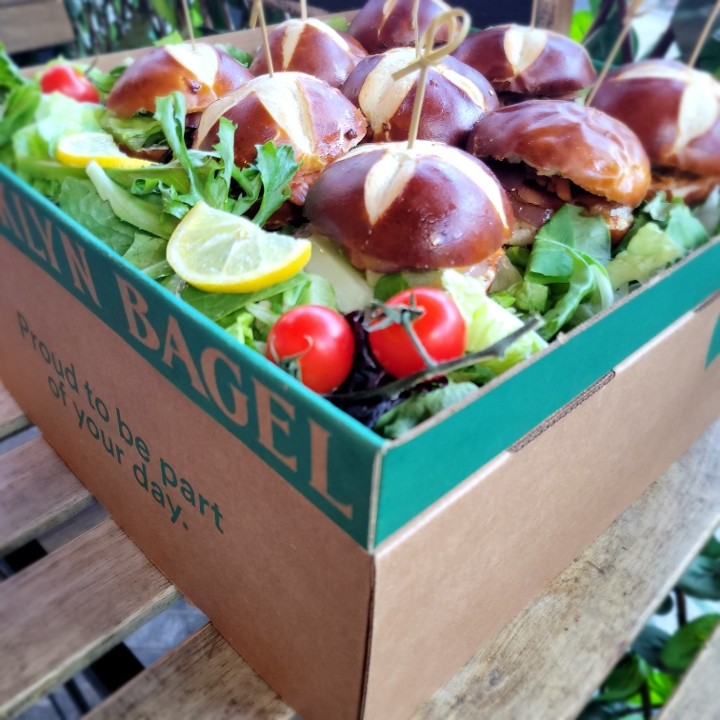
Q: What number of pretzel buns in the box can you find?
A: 9